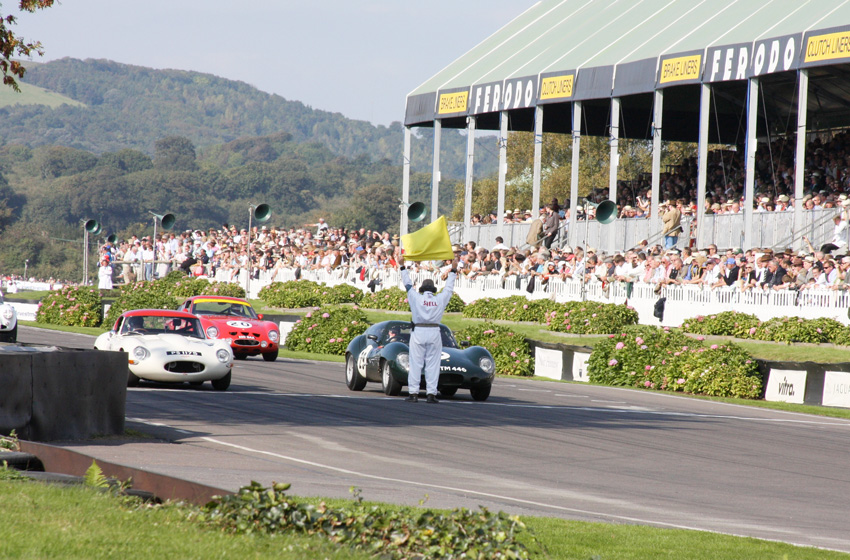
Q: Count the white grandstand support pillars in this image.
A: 11